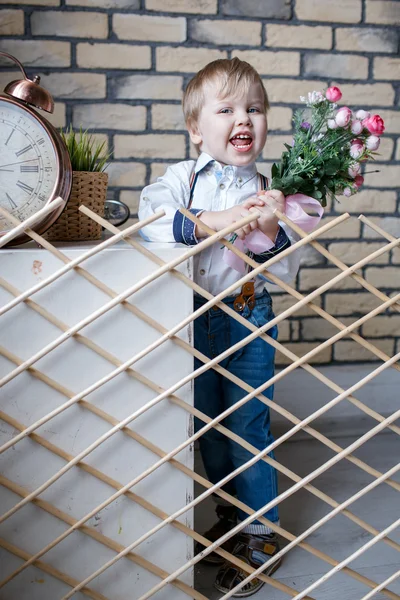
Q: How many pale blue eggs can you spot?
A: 0